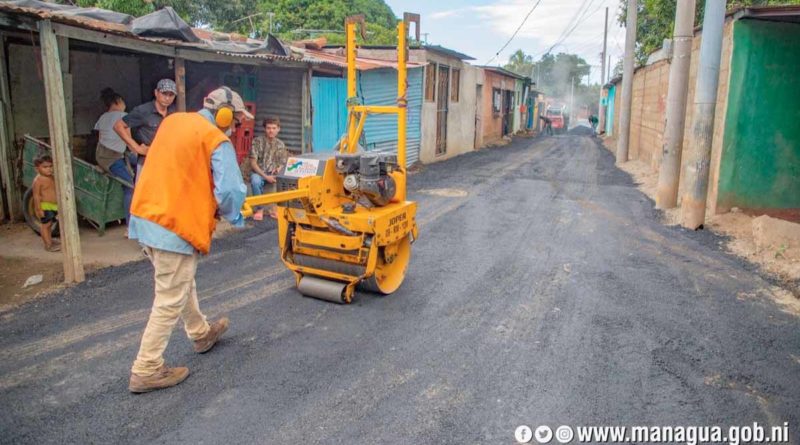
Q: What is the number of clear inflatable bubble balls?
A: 0